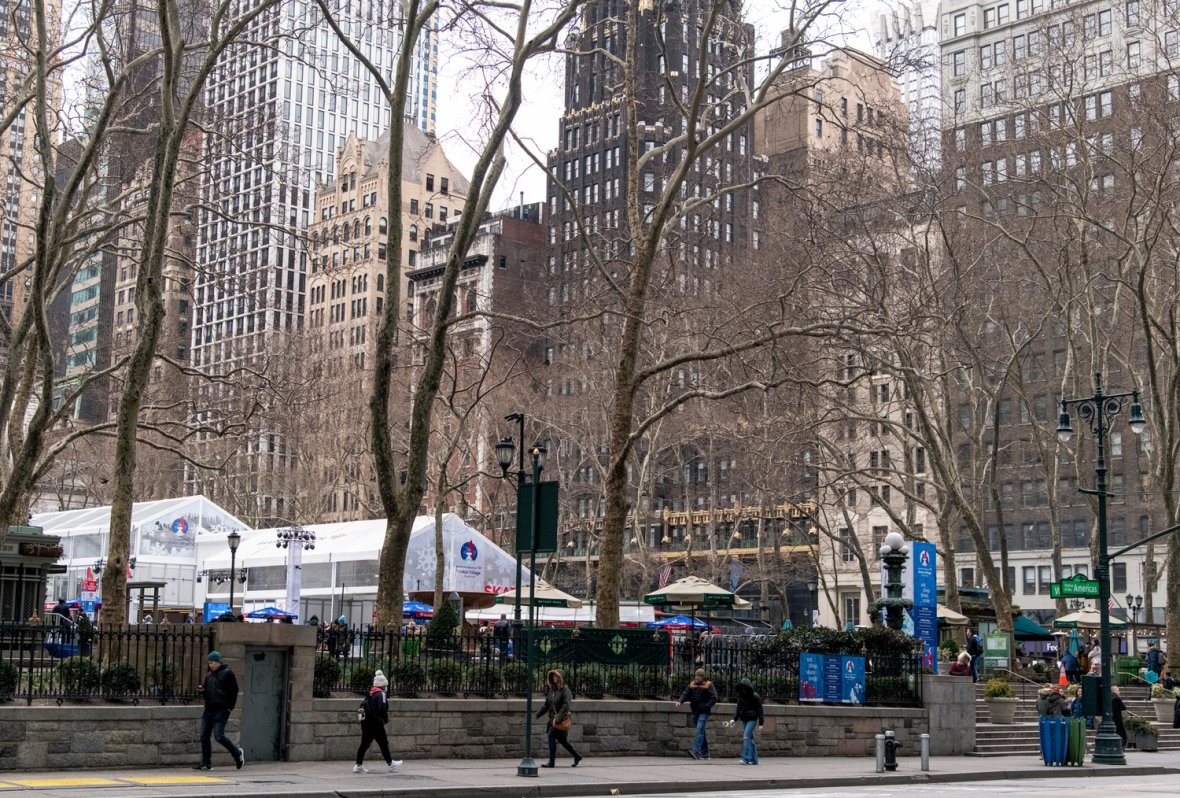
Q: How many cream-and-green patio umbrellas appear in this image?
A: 5